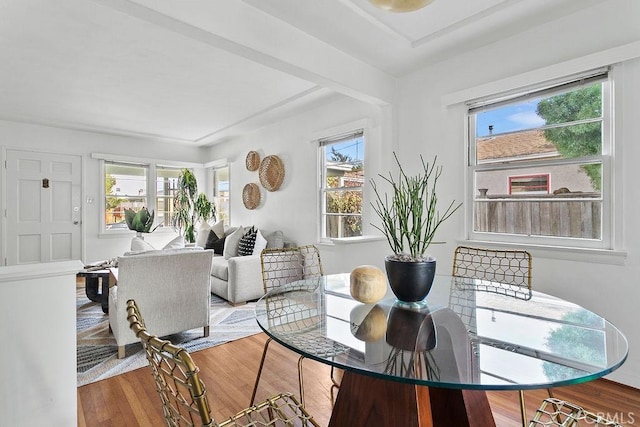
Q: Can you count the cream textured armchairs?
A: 1